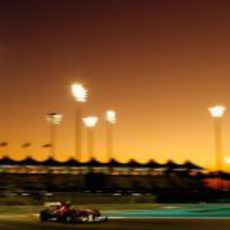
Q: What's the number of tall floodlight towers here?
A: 5